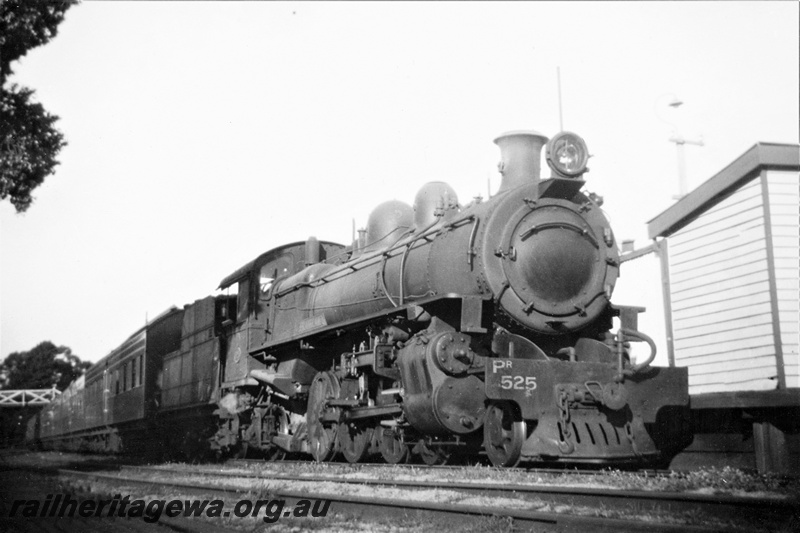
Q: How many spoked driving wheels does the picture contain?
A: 3